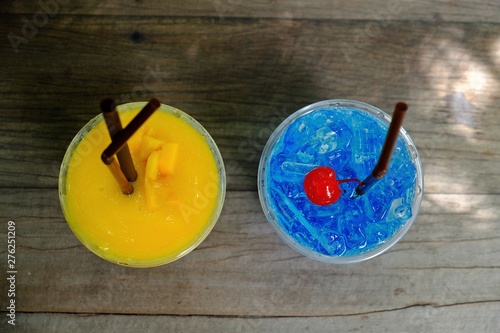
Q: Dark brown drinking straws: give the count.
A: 3